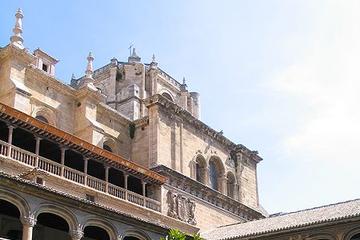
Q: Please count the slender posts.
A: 7